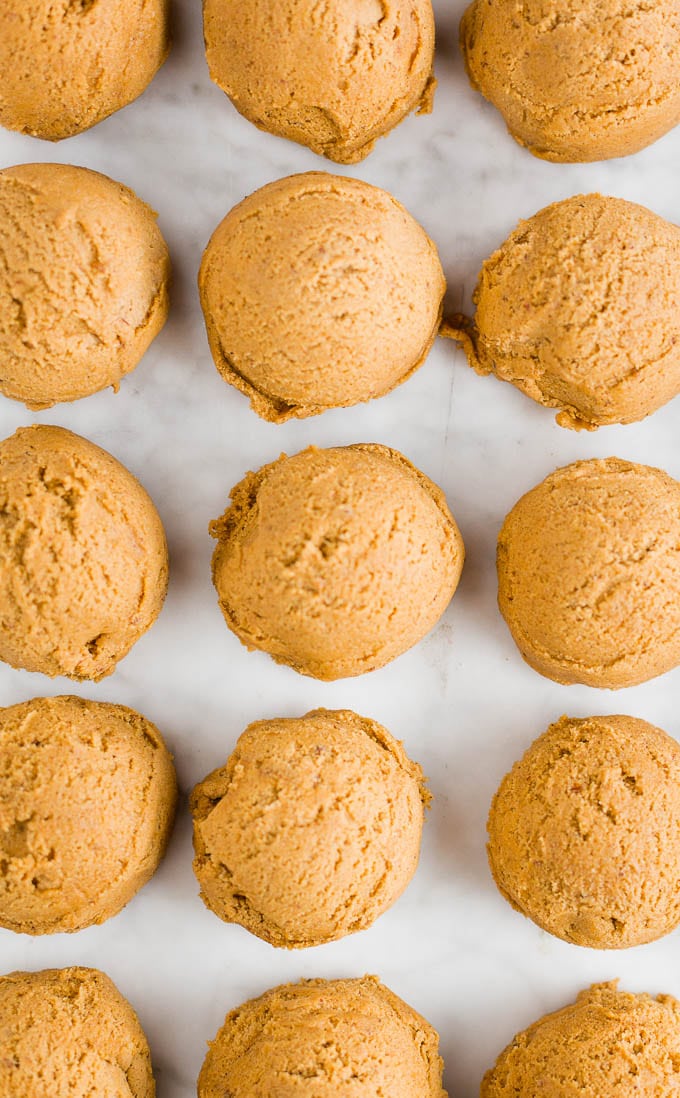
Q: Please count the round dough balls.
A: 15